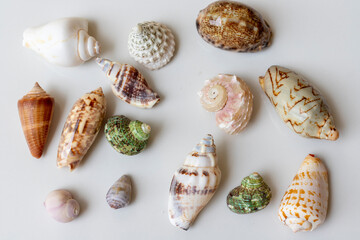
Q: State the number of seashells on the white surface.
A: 14